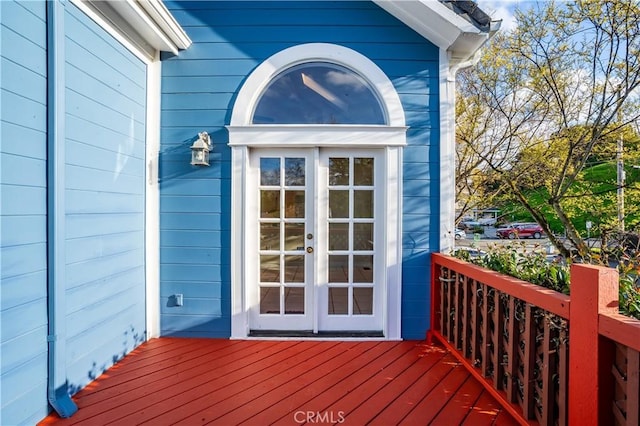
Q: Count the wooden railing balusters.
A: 12